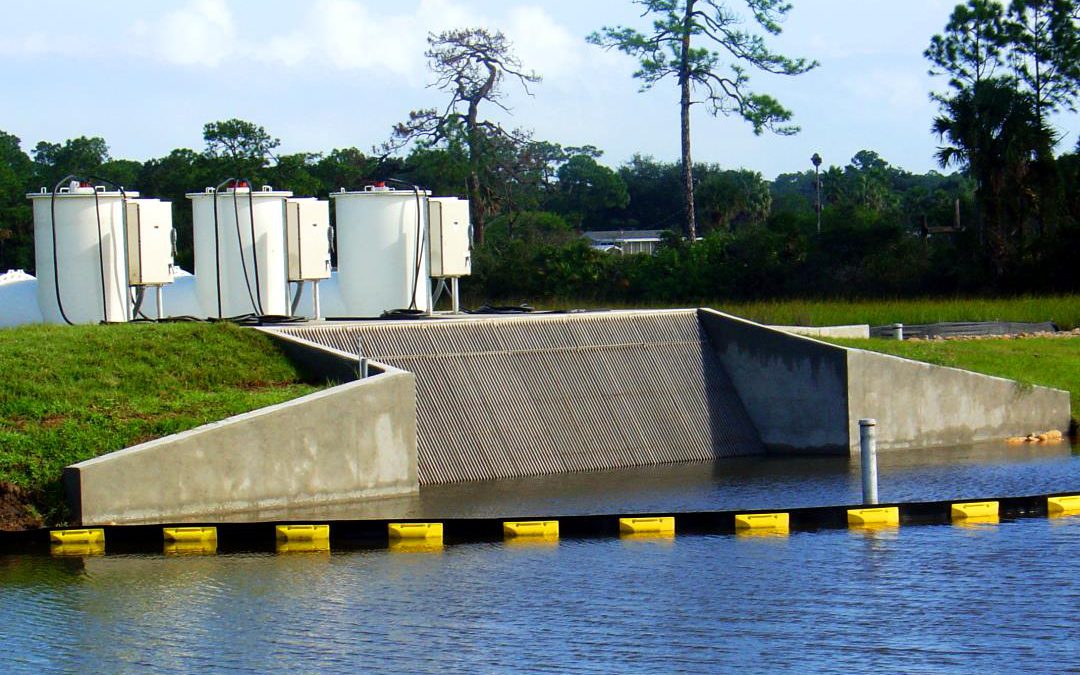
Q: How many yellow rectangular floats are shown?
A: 10